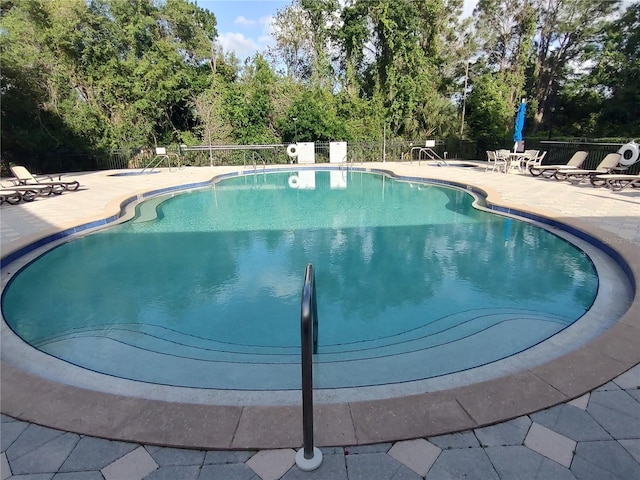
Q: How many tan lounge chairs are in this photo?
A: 6